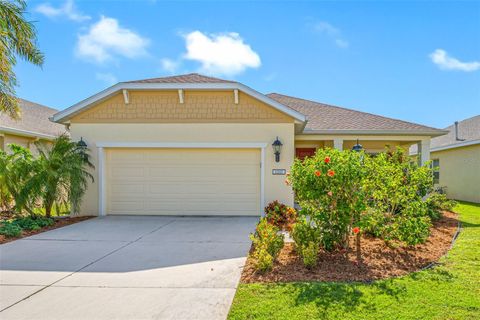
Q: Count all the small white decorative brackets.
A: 3